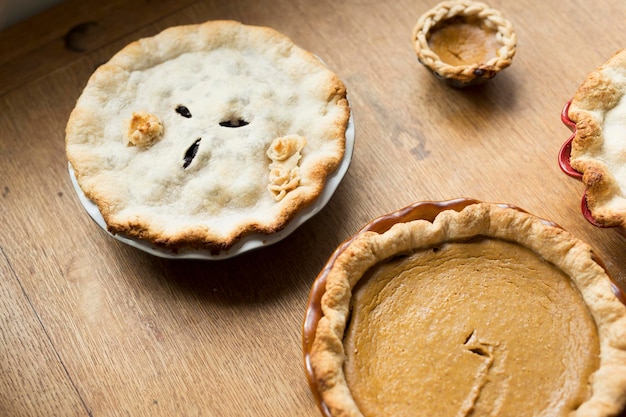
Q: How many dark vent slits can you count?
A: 3